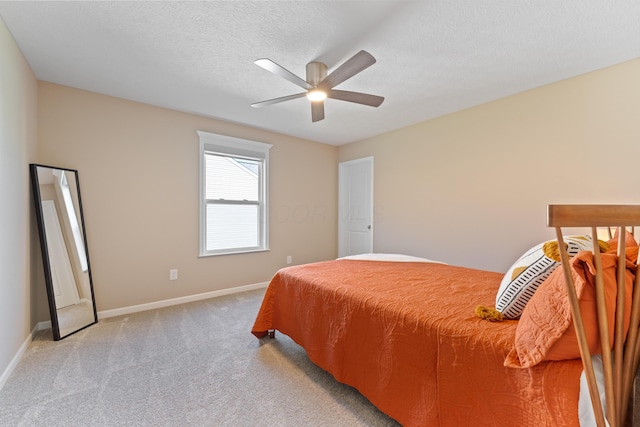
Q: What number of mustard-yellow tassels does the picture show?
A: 3